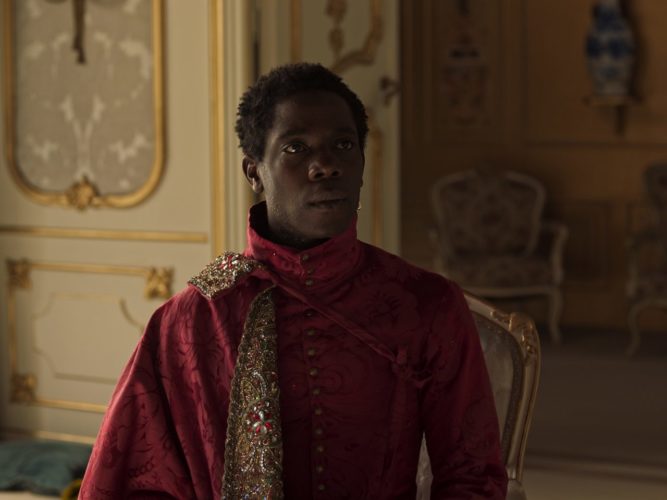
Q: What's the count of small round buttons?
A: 13